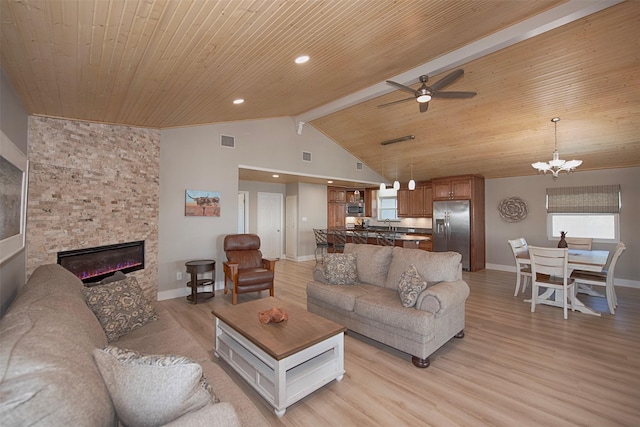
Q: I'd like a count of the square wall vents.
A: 3